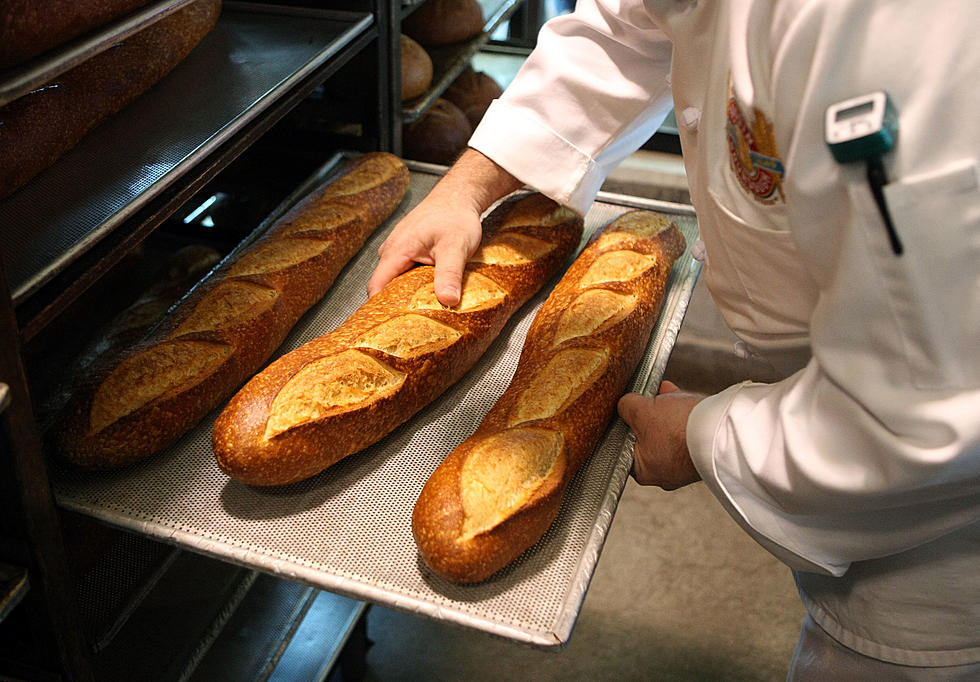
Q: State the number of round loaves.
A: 4